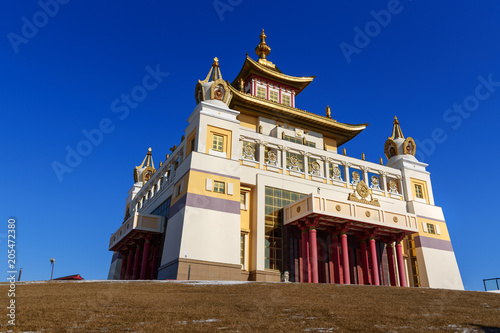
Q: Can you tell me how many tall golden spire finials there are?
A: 4